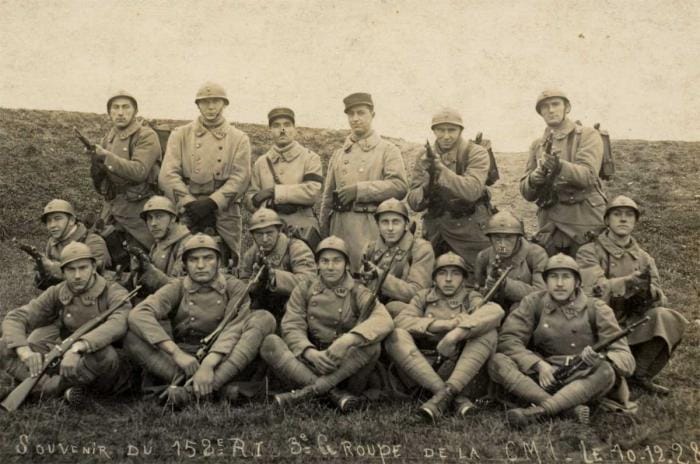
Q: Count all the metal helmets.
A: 15